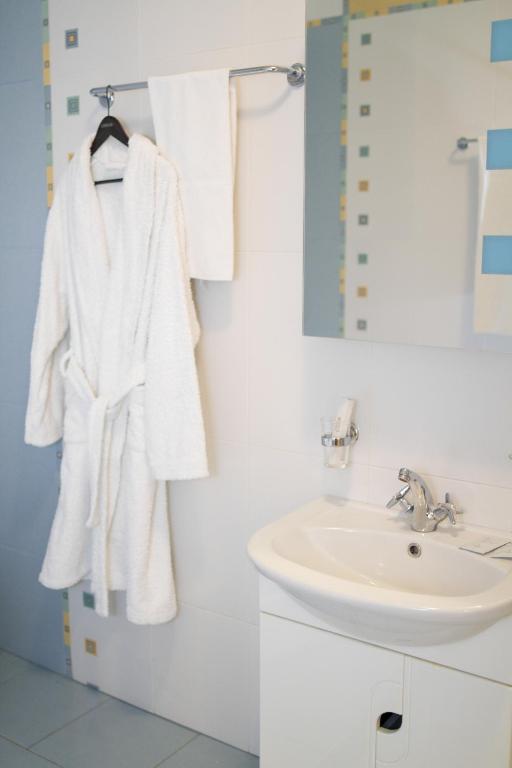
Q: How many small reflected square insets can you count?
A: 9